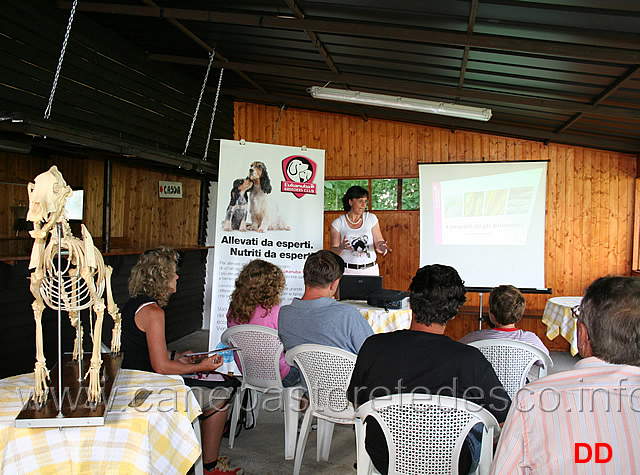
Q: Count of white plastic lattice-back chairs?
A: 4